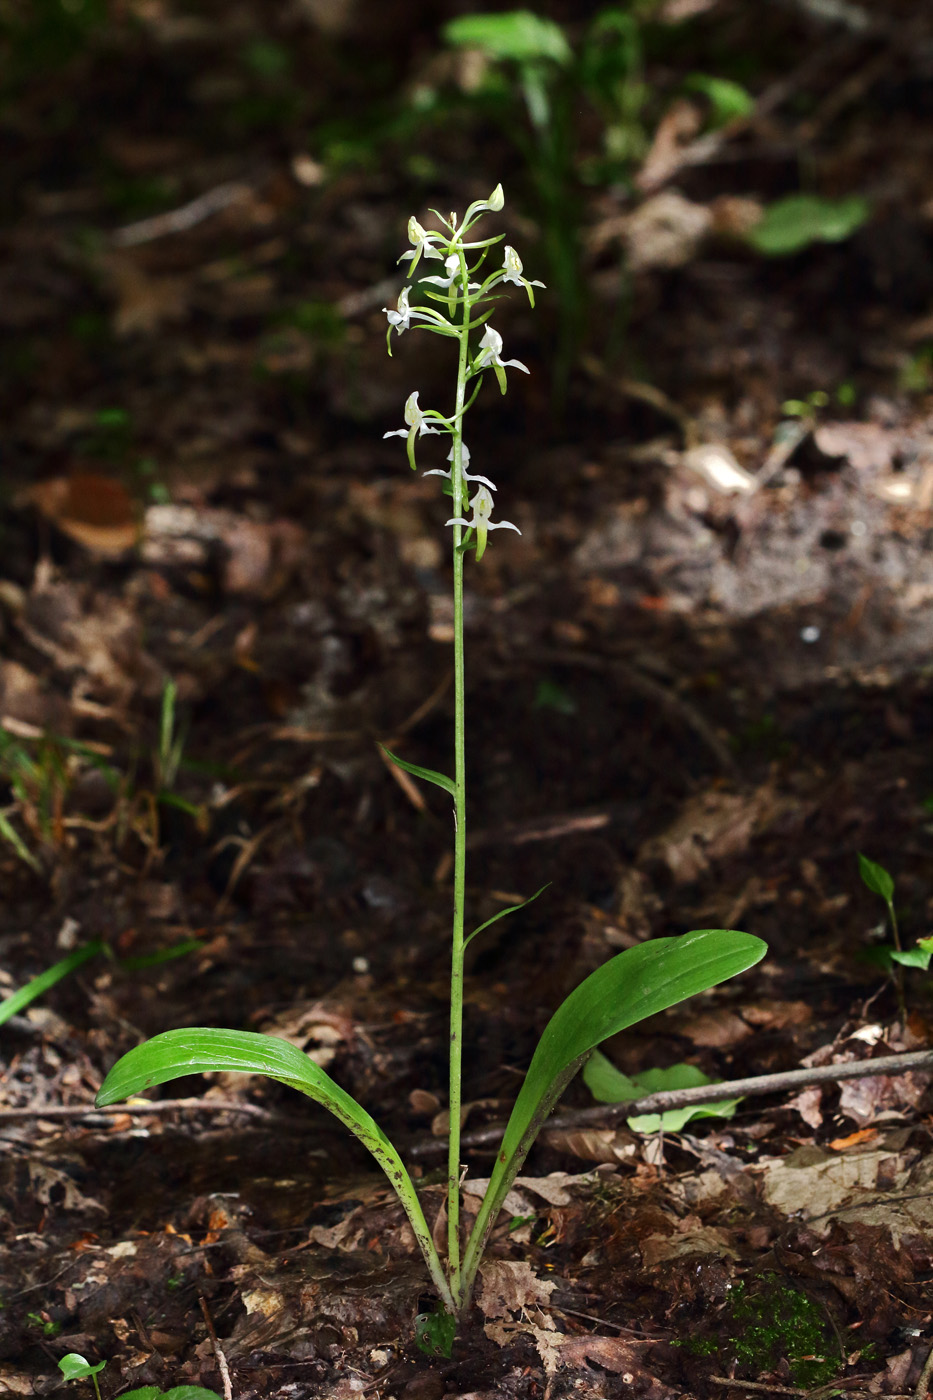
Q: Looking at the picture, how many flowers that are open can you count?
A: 8